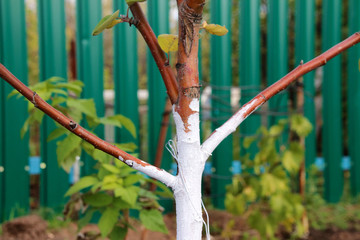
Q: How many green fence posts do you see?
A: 12